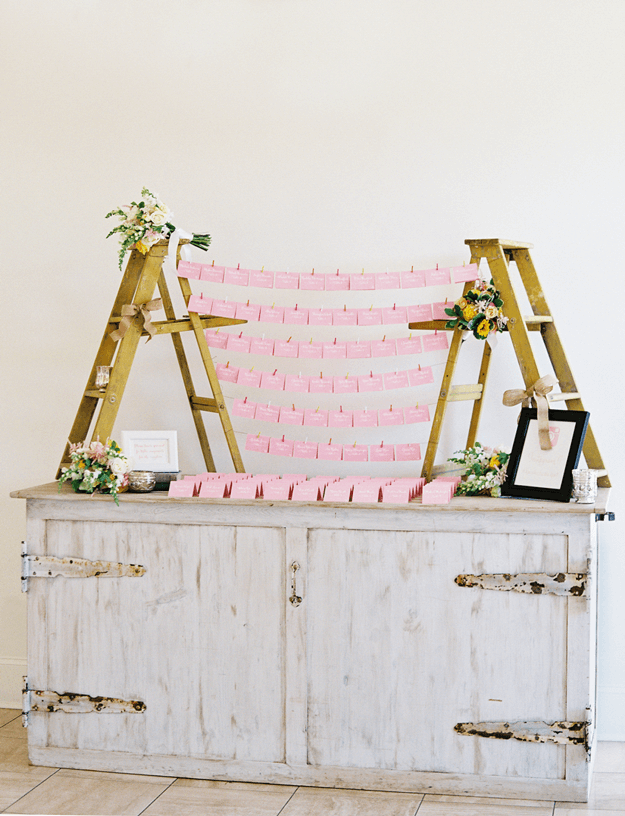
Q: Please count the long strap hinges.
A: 4